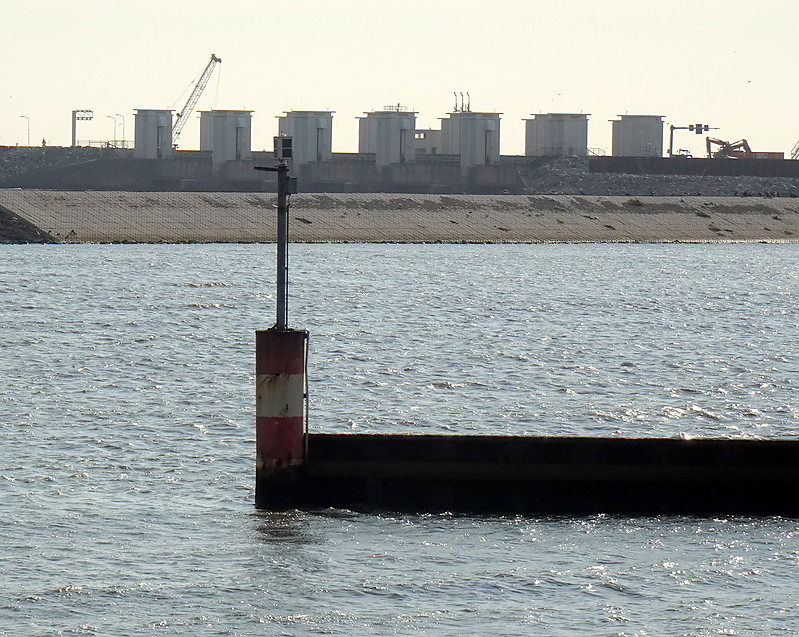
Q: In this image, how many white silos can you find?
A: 7